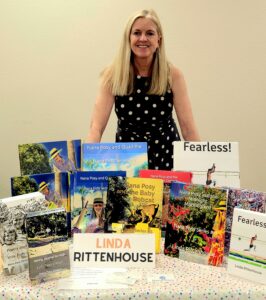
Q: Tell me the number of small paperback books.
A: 2